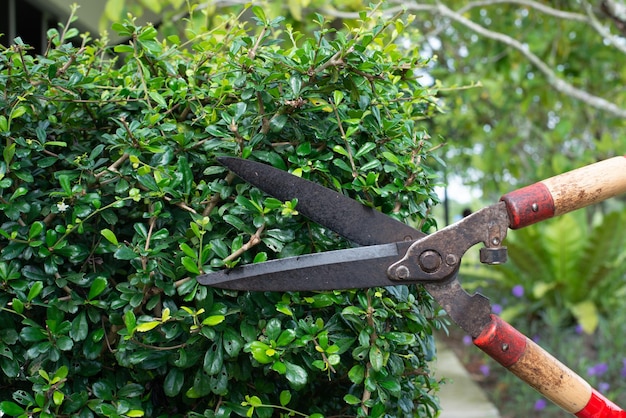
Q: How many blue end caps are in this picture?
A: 0